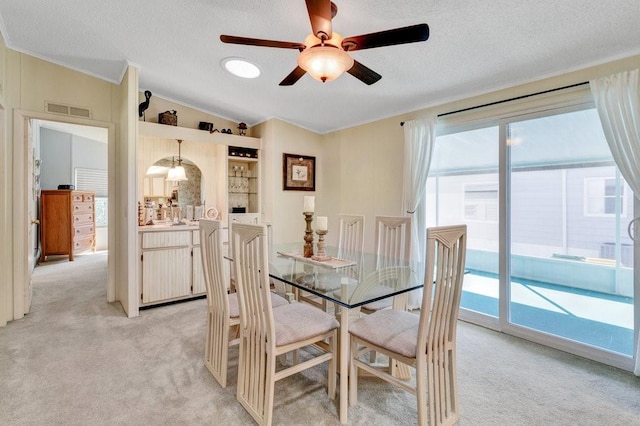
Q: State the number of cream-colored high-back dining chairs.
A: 6